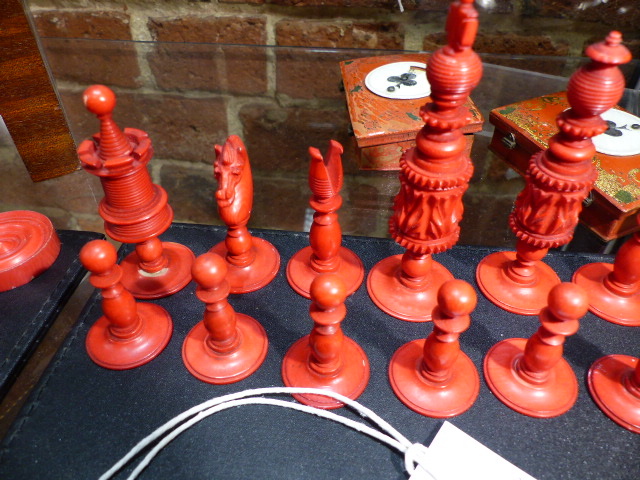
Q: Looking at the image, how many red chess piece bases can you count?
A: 12